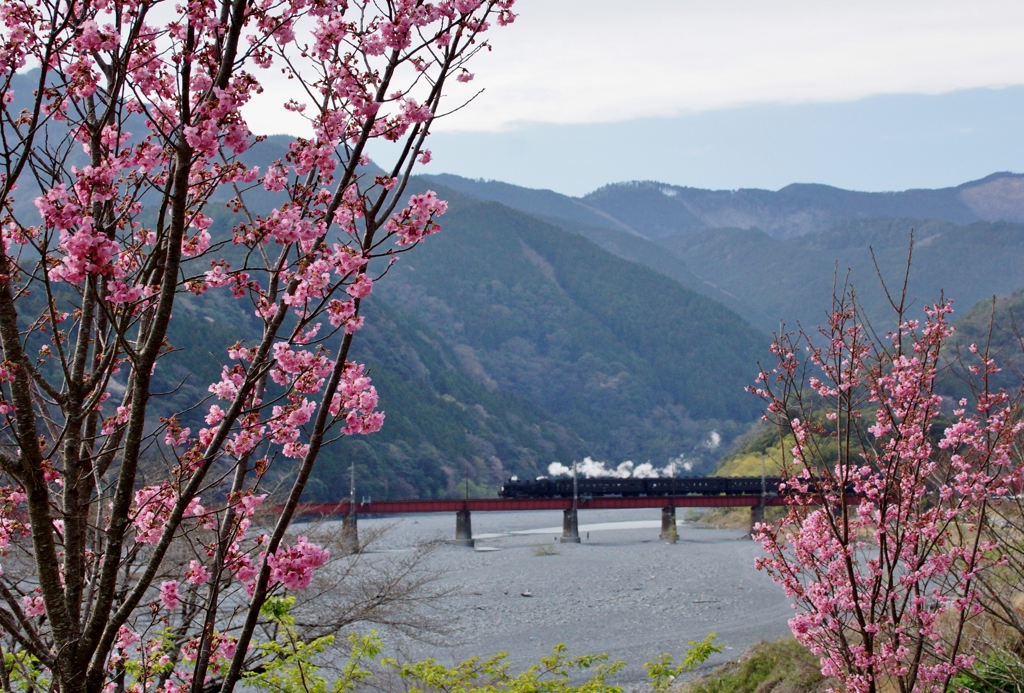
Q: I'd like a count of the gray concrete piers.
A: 5